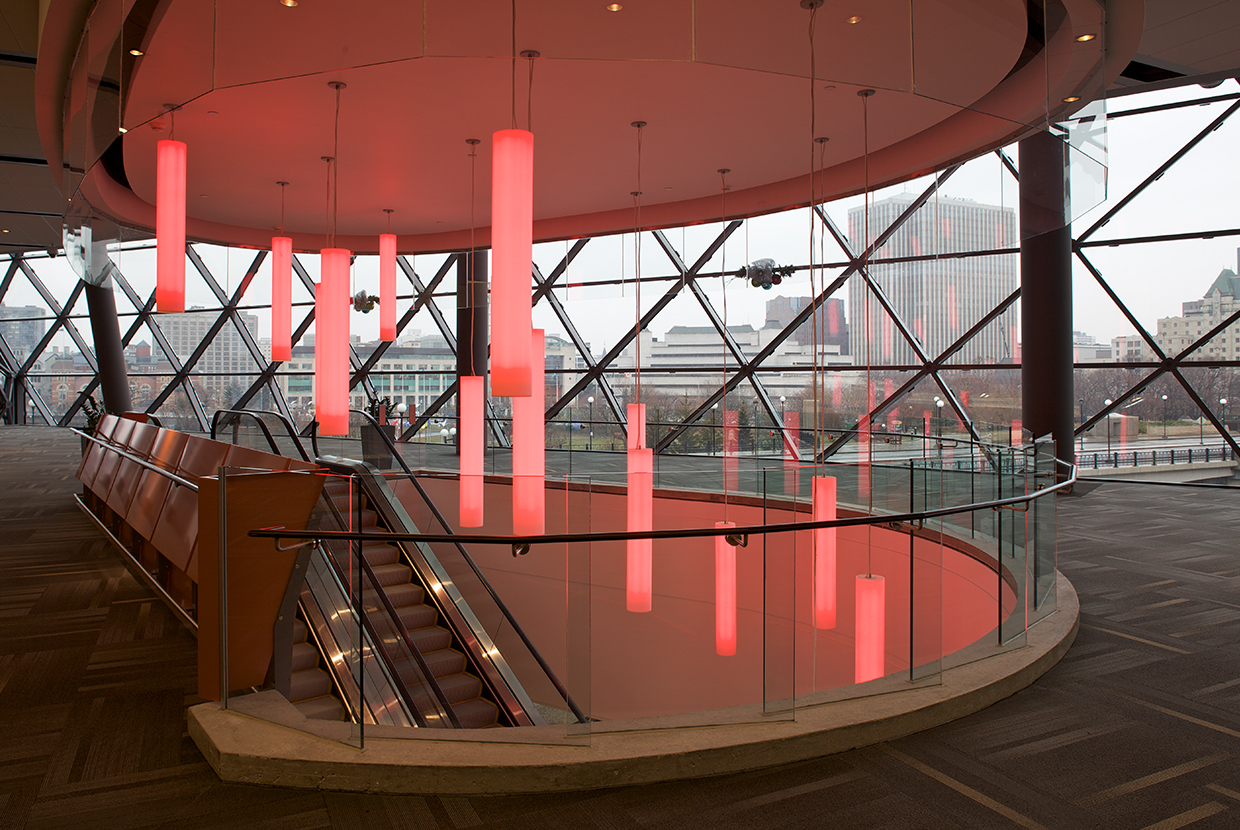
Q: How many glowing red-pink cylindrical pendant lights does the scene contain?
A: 13